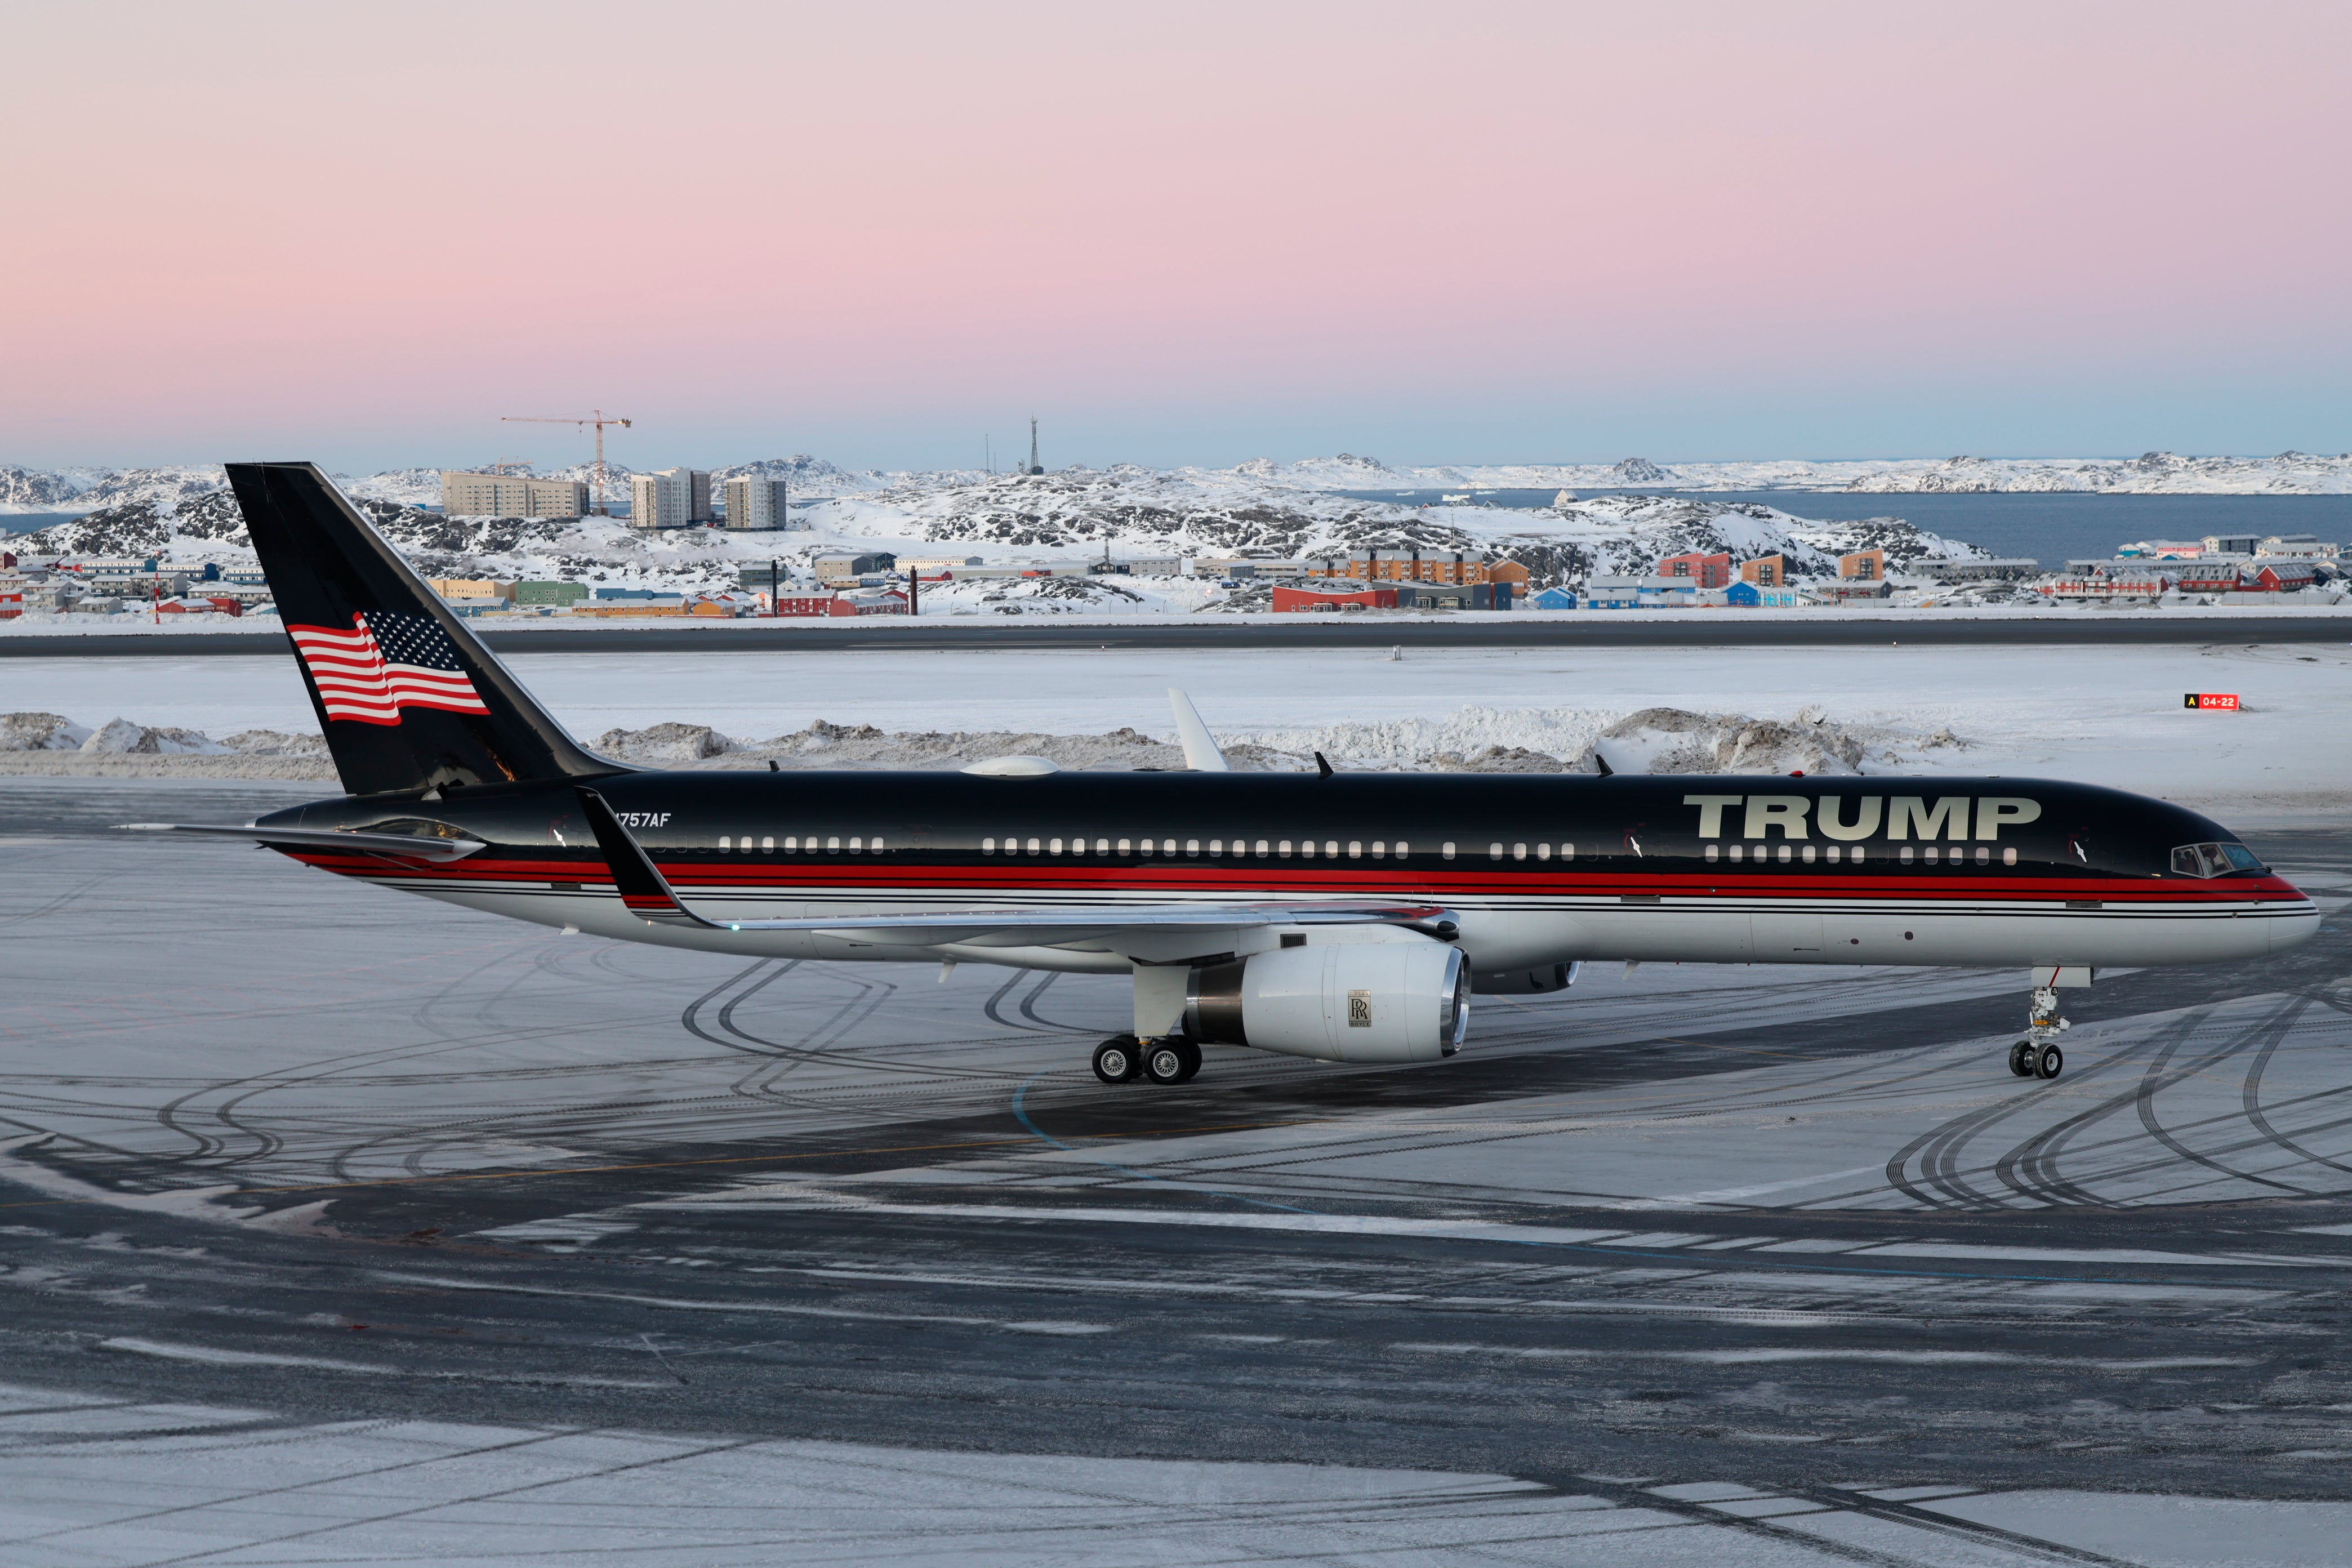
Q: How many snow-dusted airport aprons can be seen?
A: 1